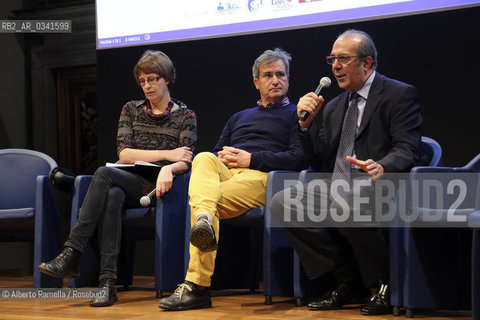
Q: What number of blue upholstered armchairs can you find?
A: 5